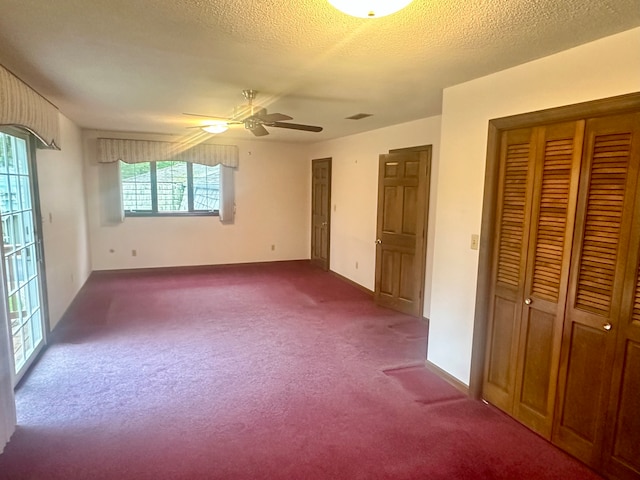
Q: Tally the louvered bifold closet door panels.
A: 4